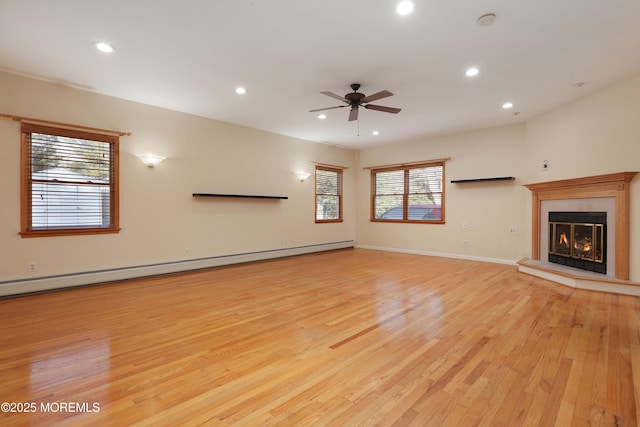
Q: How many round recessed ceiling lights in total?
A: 7